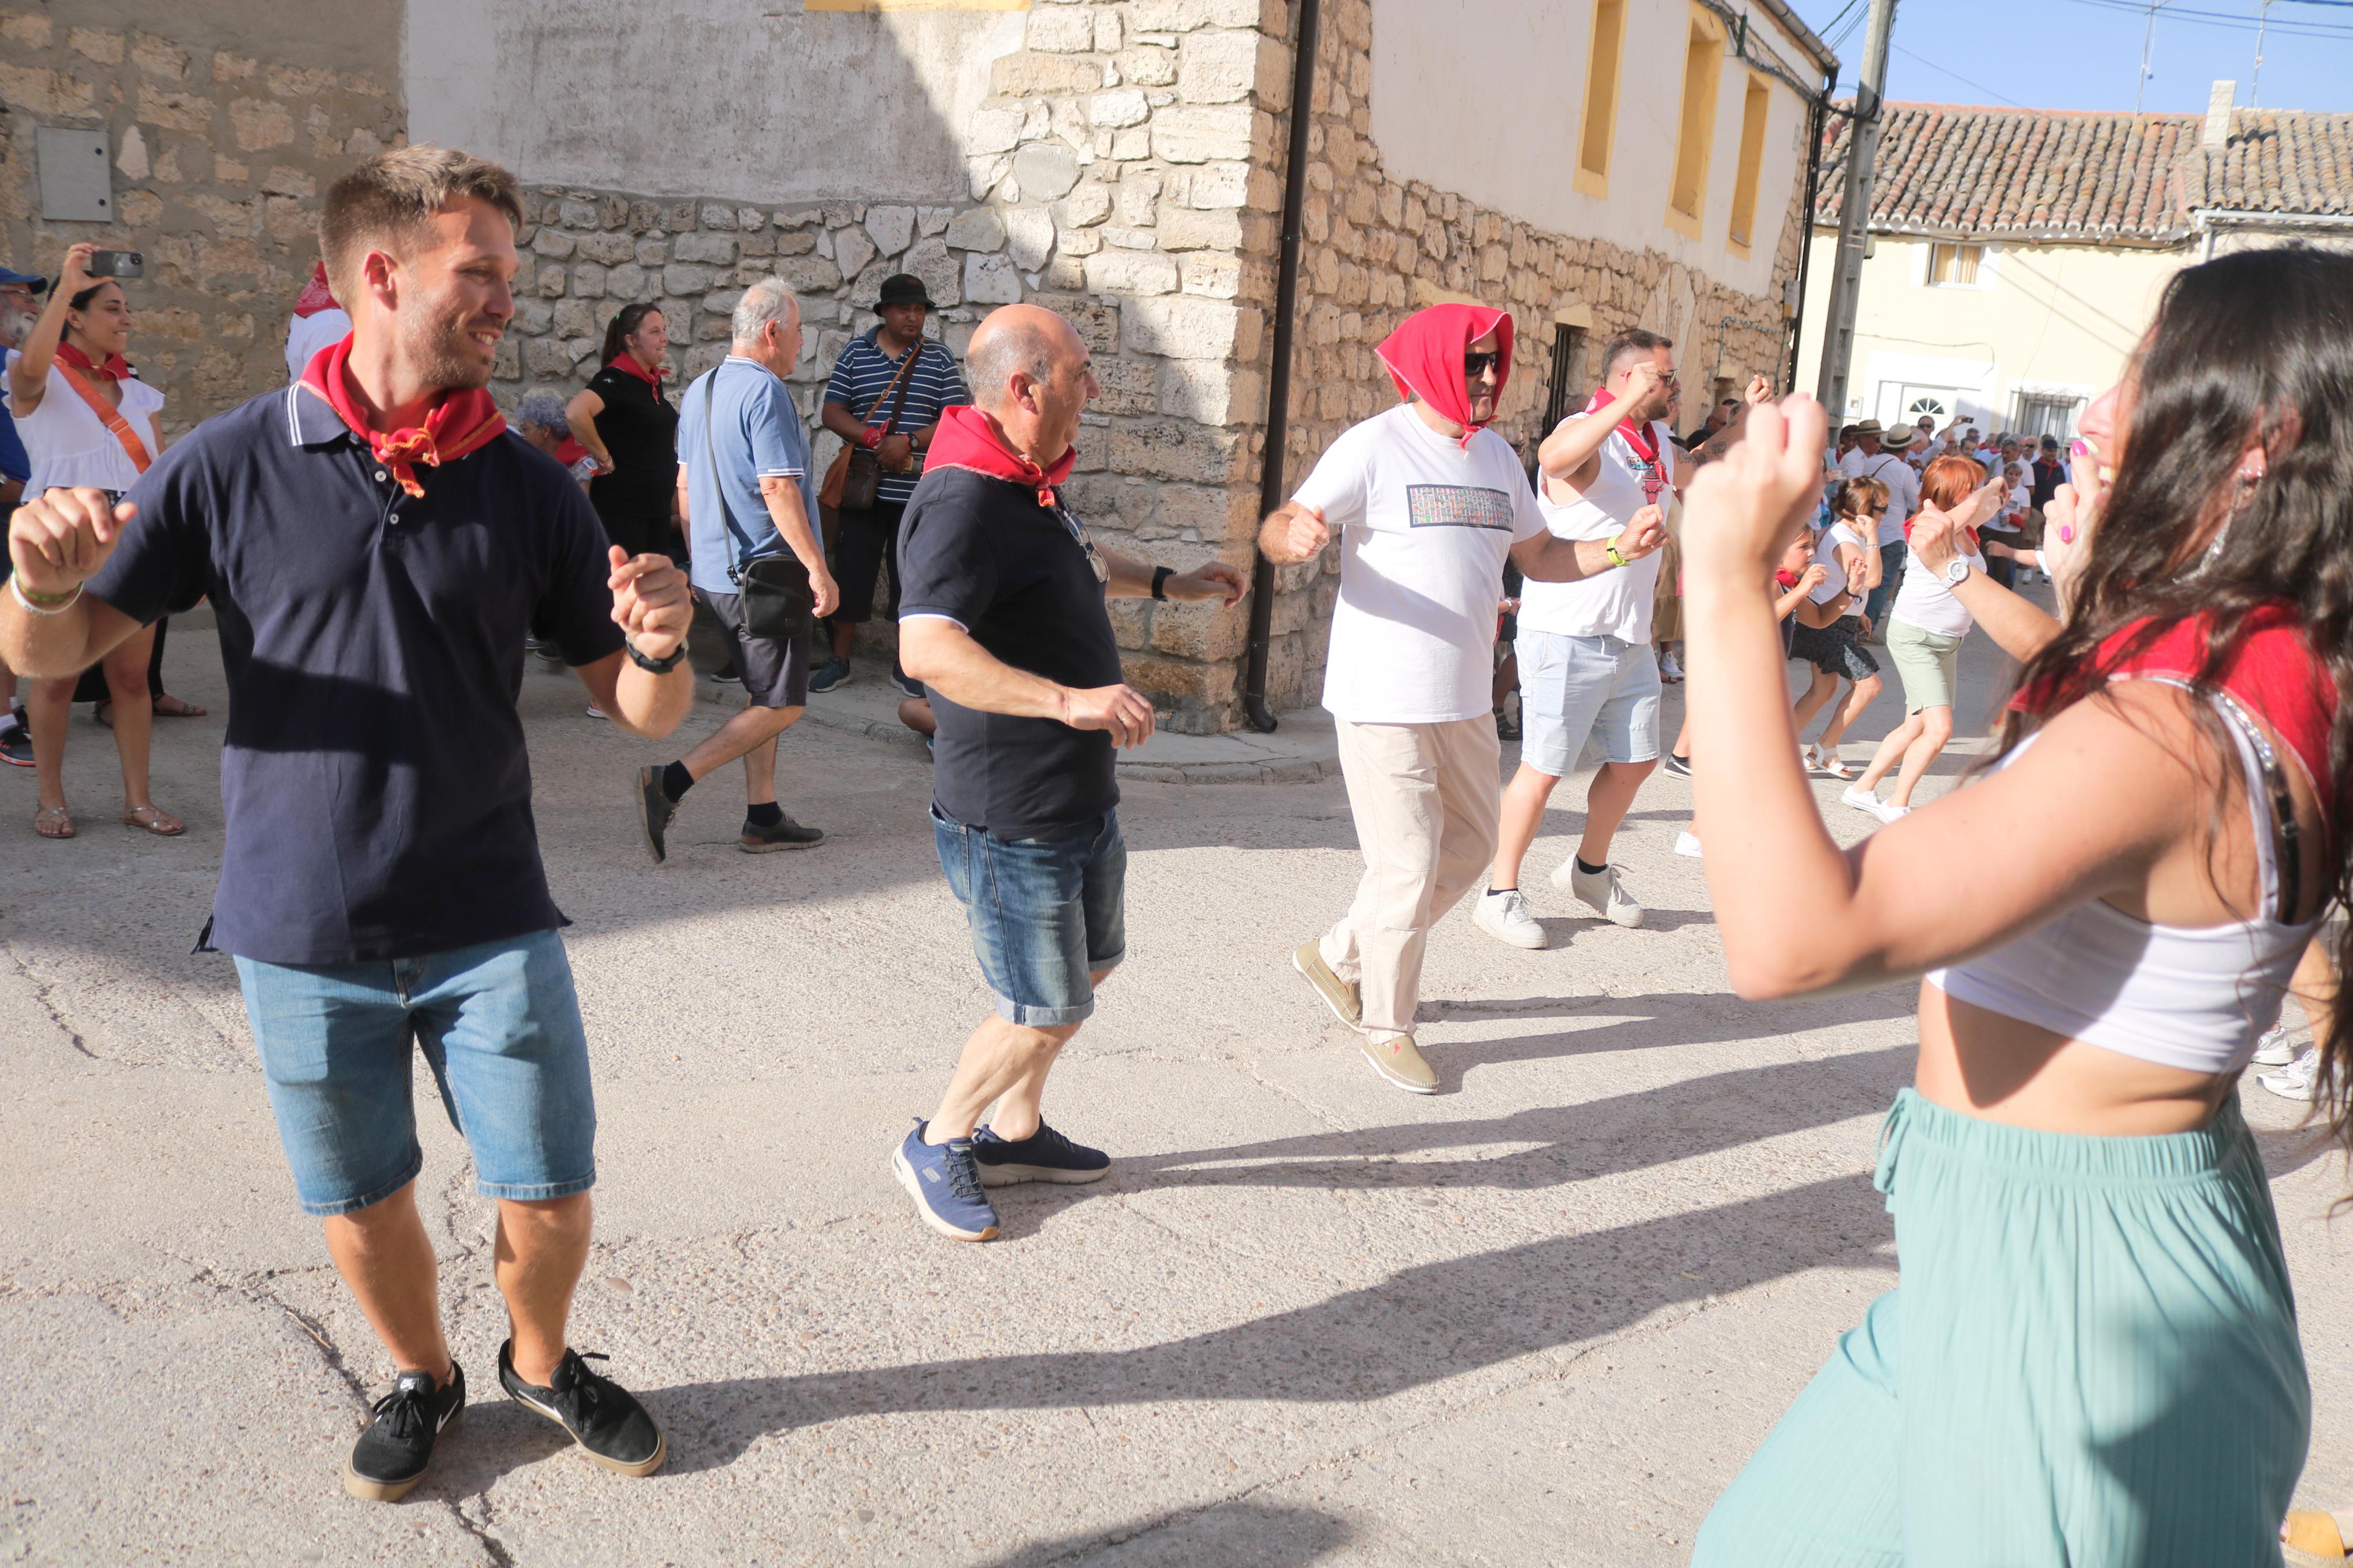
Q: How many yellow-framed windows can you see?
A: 3